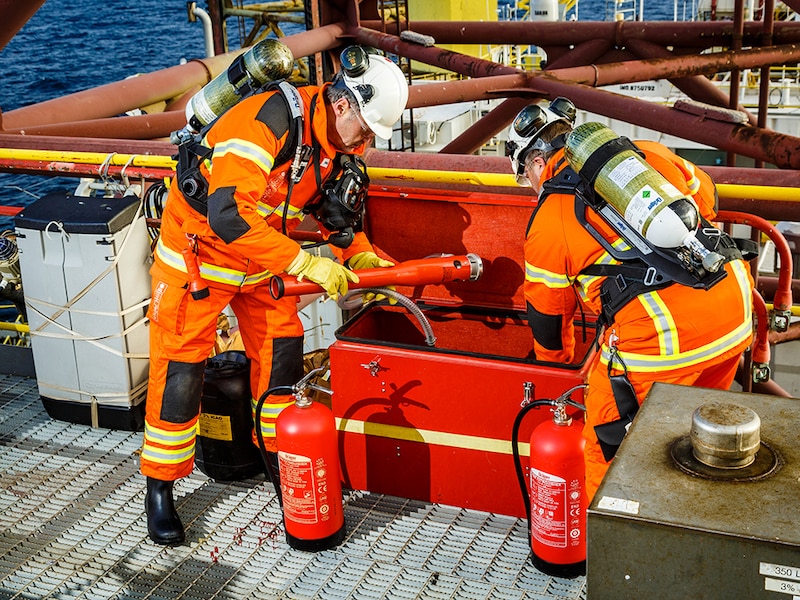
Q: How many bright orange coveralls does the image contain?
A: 2